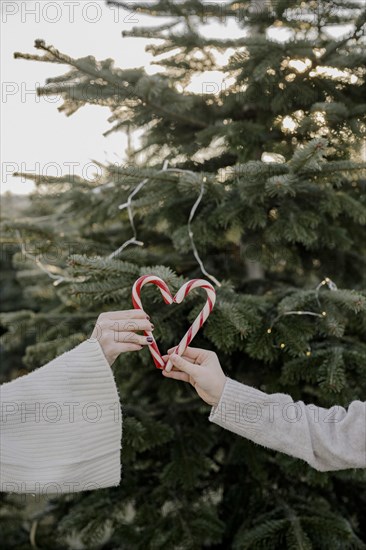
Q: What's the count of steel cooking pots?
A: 0